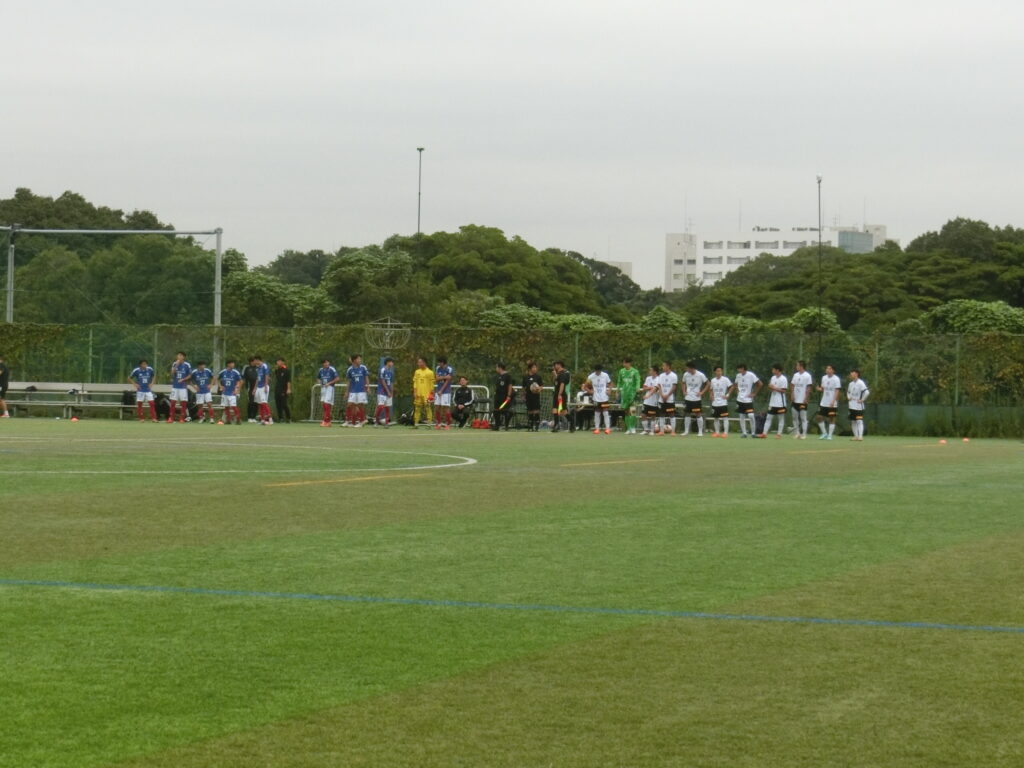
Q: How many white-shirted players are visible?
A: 10